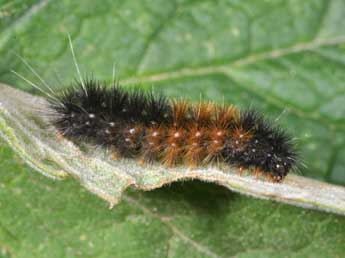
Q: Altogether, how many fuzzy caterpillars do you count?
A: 1